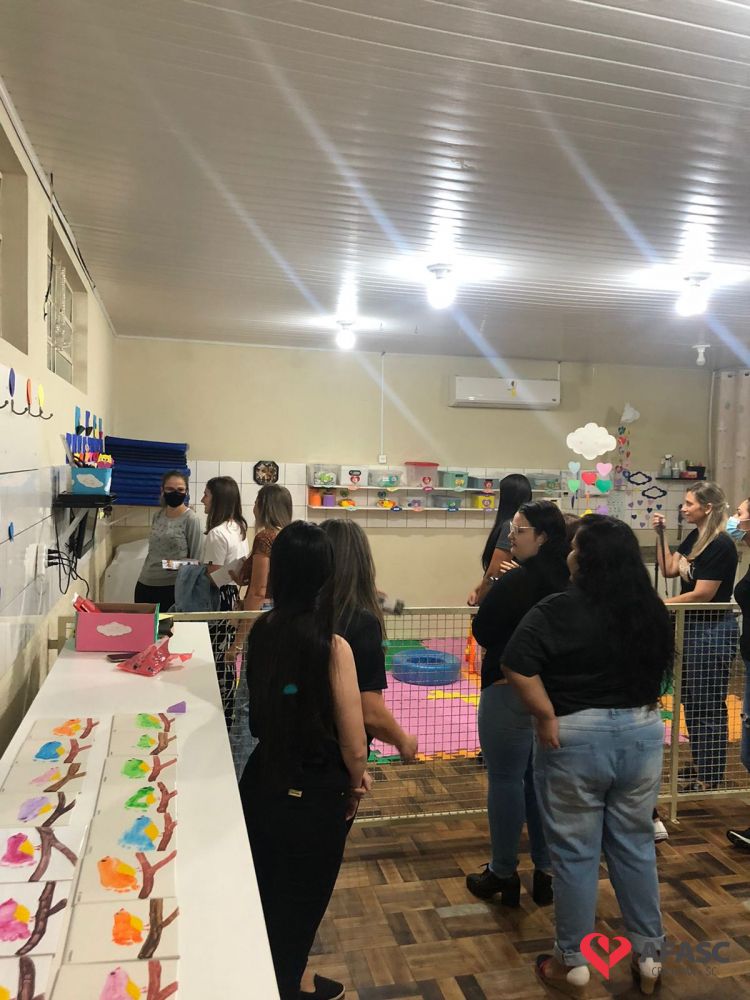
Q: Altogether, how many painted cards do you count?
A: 15